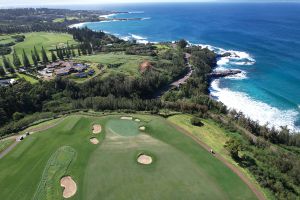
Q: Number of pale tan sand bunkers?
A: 7